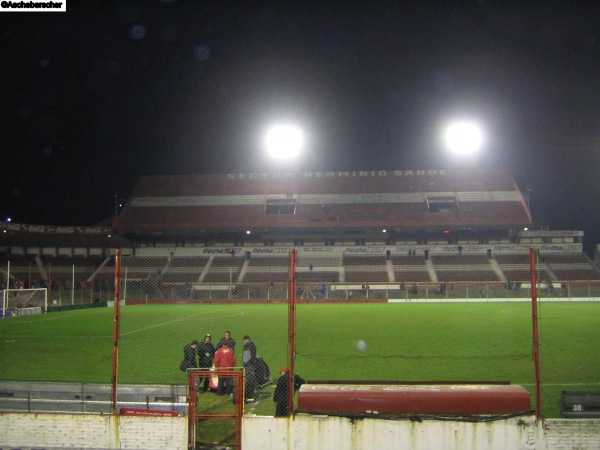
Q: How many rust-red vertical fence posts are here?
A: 3